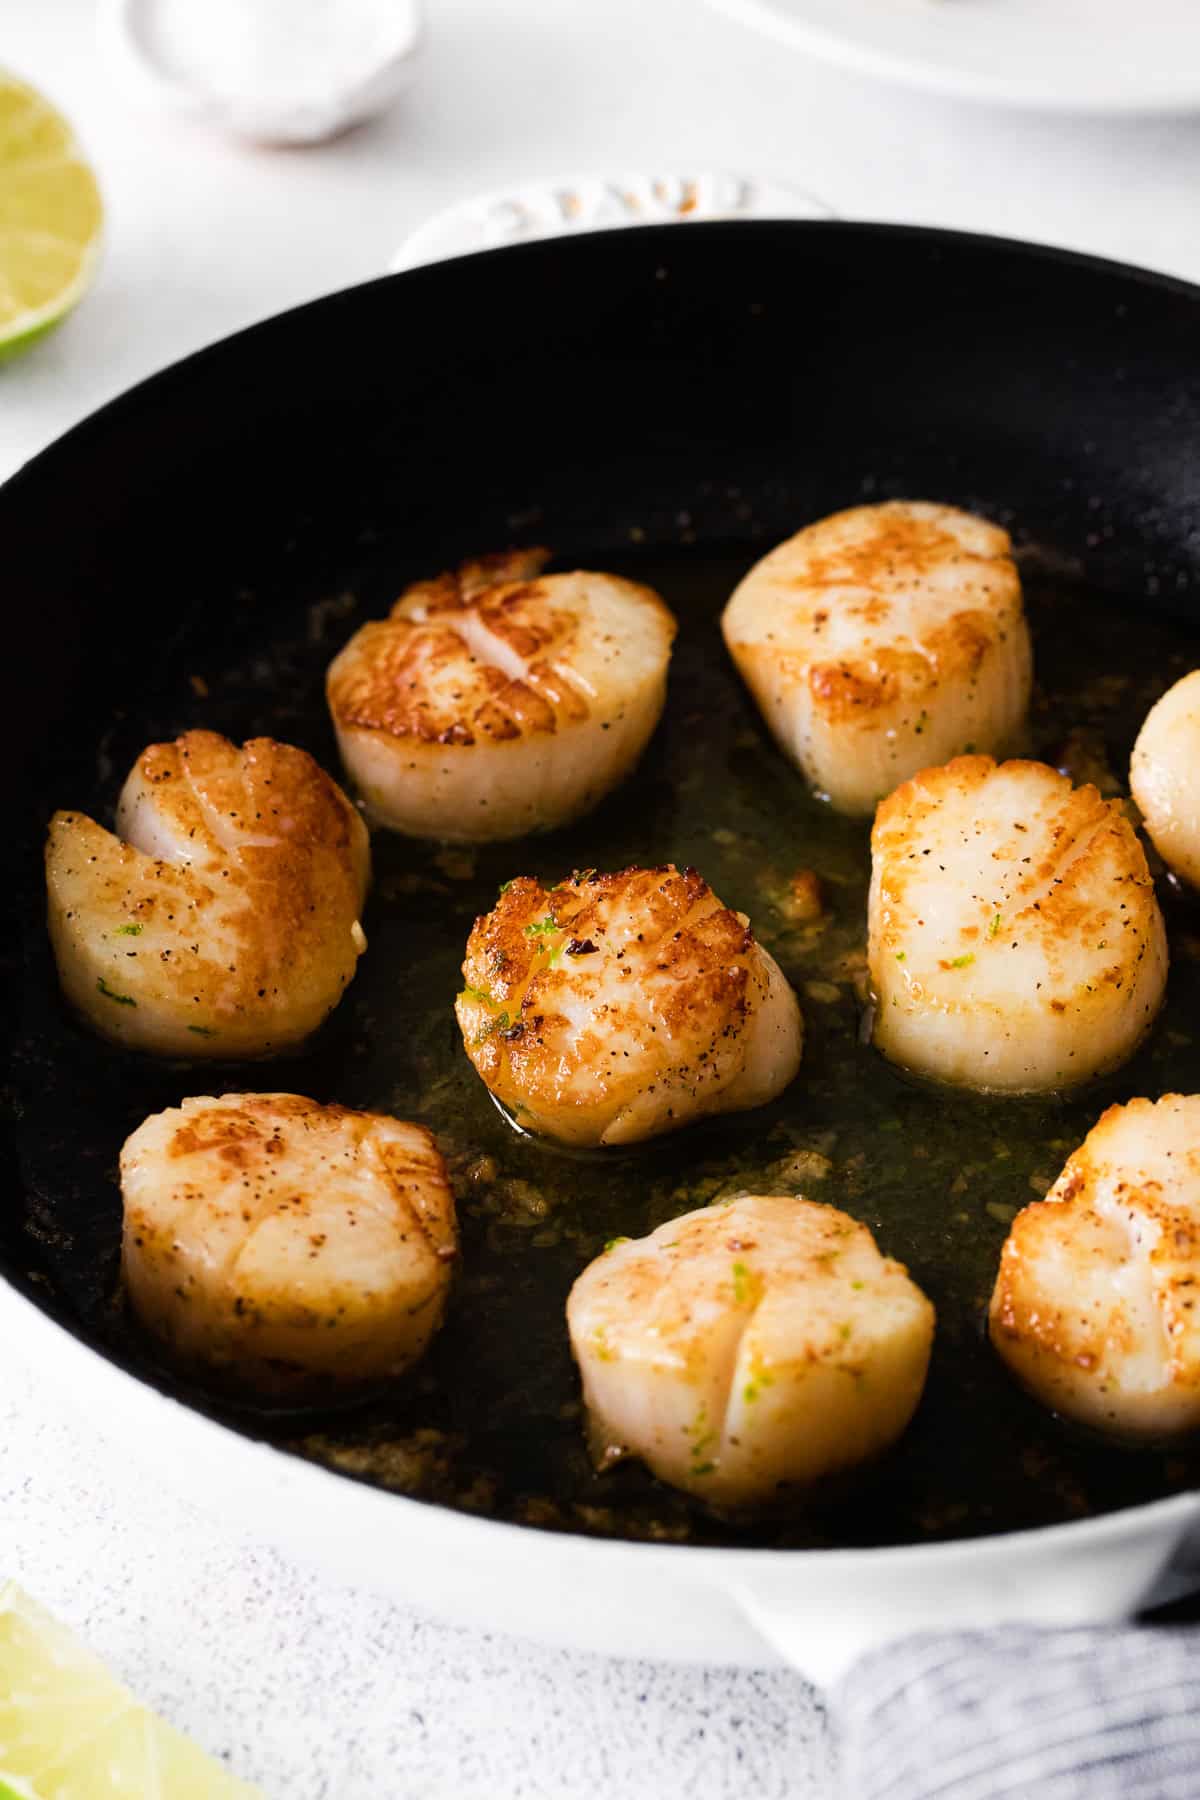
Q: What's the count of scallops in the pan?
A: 9